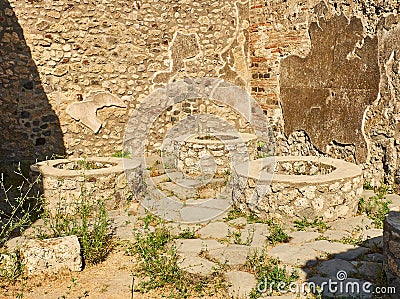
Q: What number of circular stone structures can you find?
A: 3